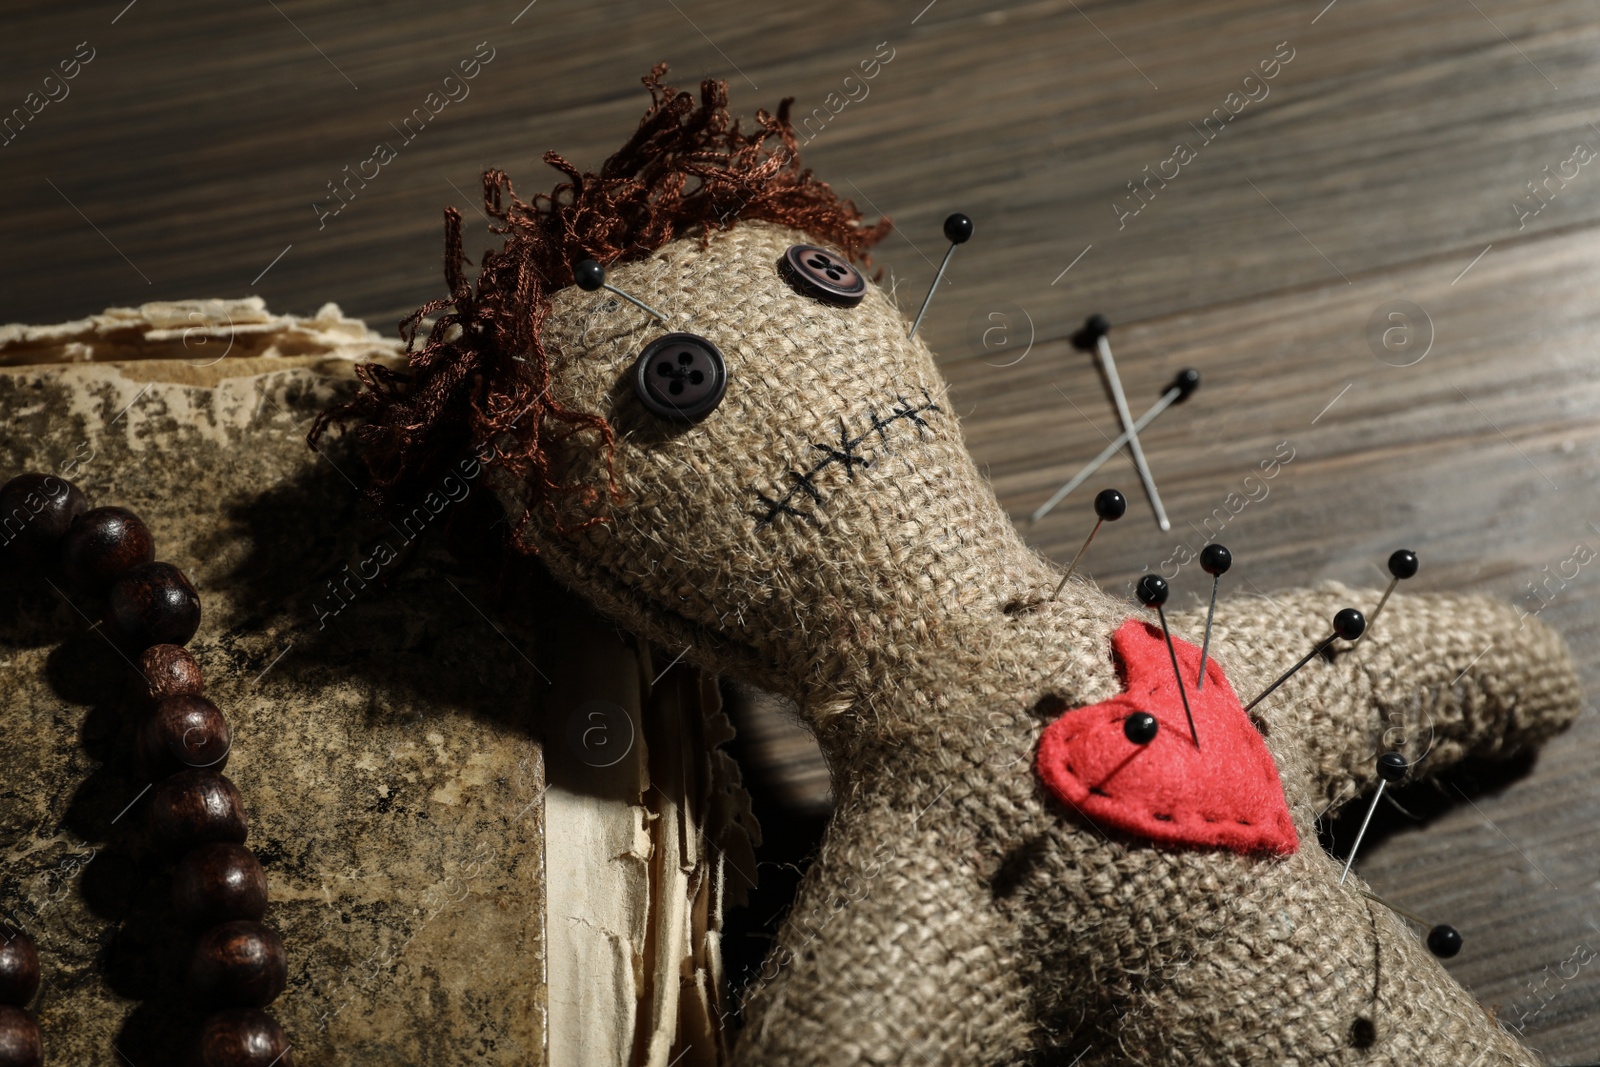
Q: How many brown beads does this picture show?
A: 11